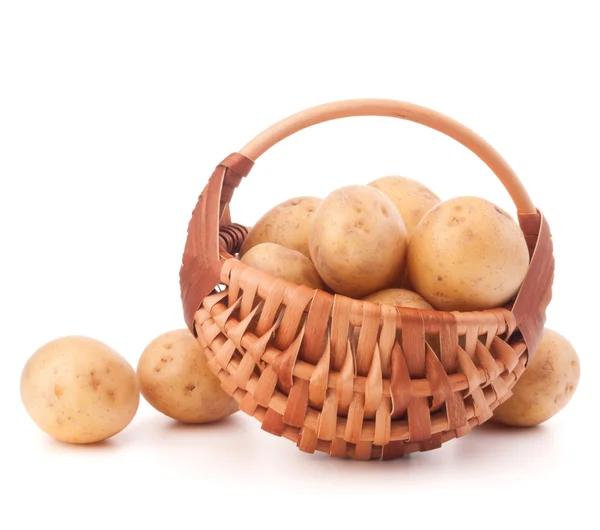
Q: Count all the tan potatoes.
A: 9